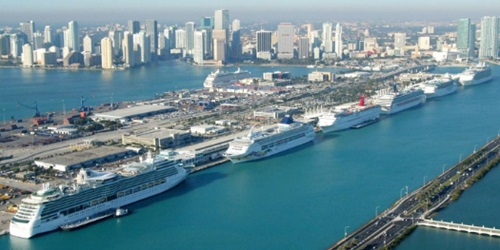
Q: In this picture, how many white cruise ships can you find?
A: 7